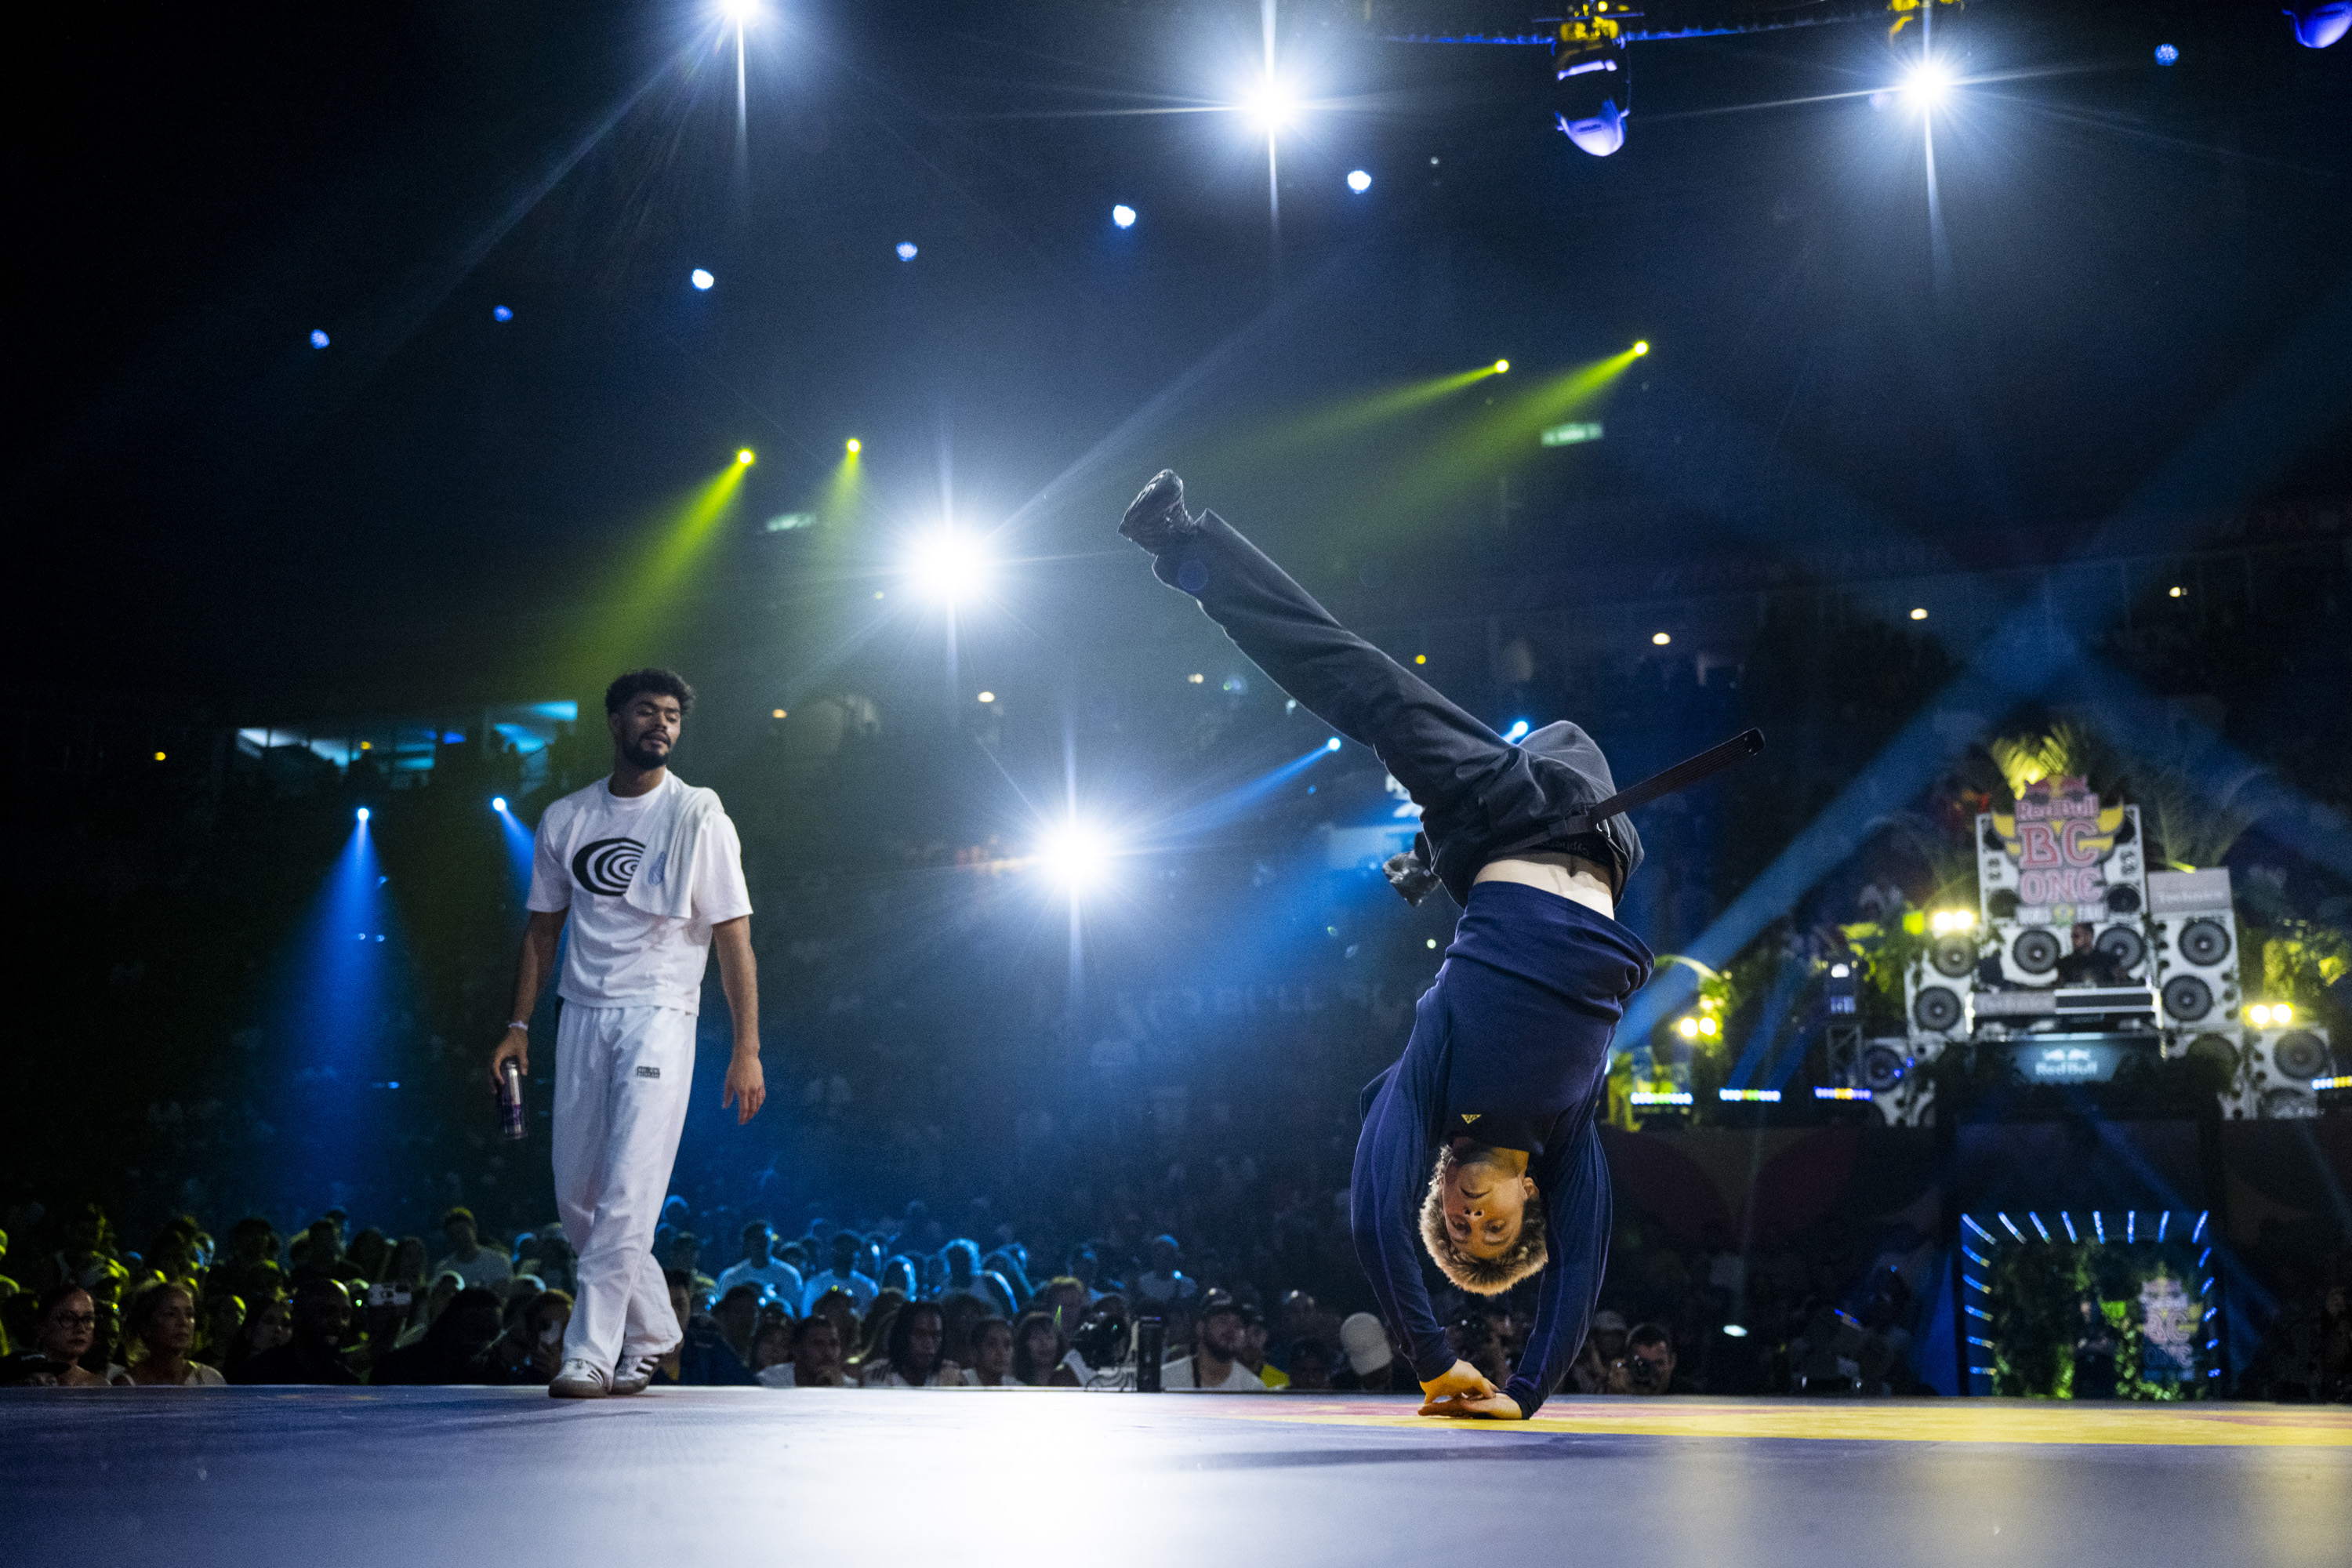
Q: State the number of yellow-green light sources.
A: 4